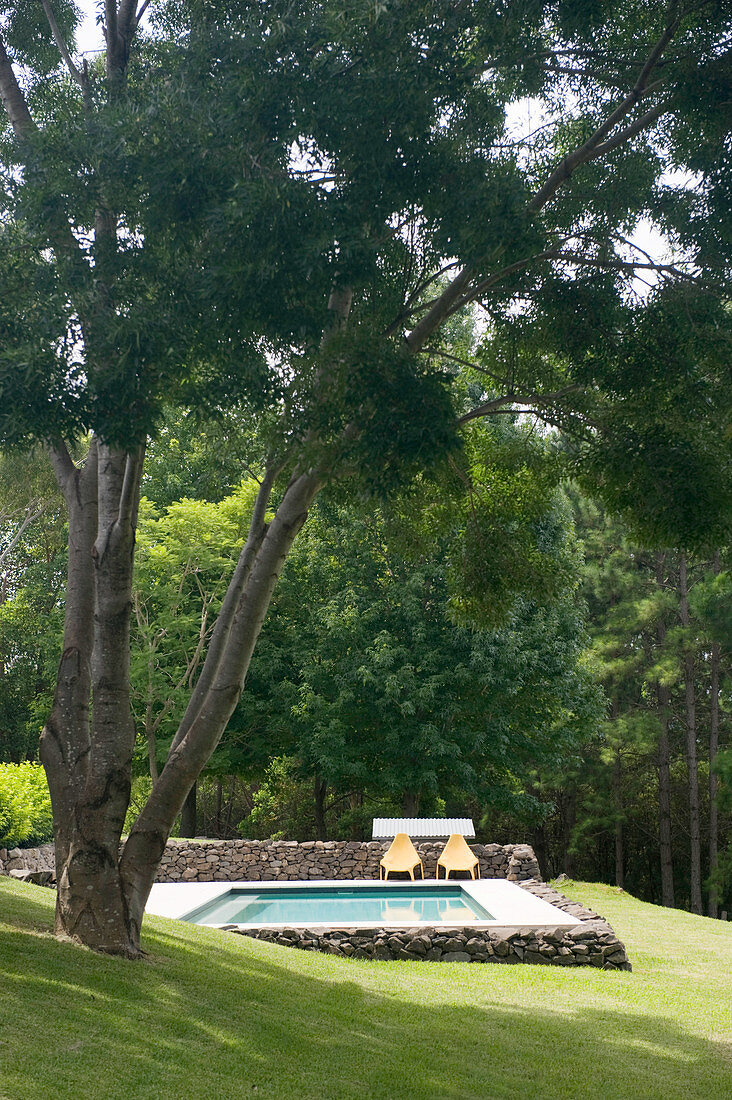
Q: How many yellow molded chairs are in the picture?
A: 2